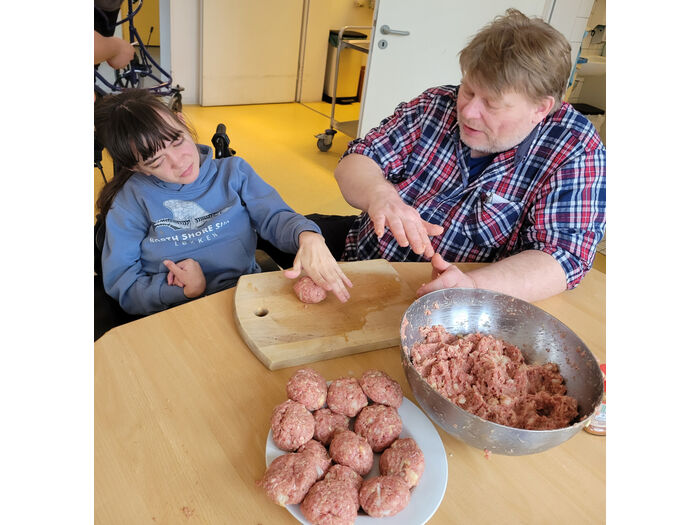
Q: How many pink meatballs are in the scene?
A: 14